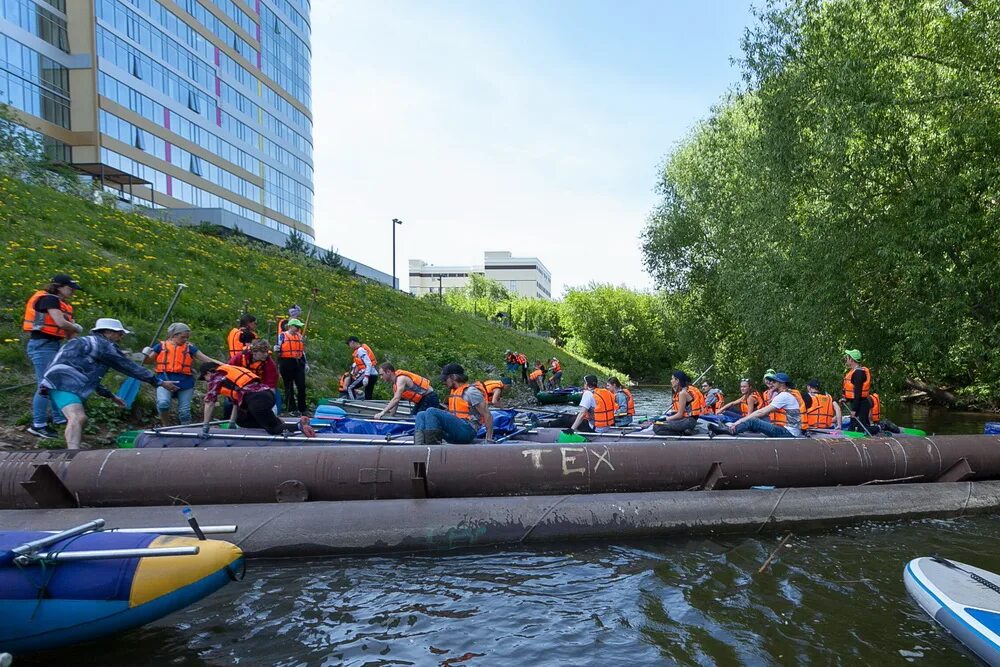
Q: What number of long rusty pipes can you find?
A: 2